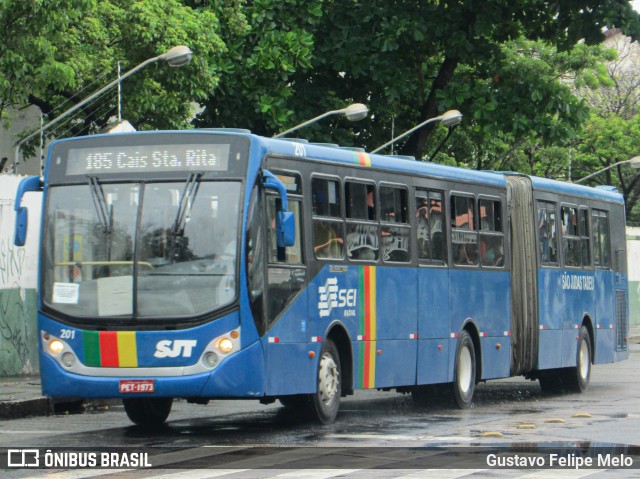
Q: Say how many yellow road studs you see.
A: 4